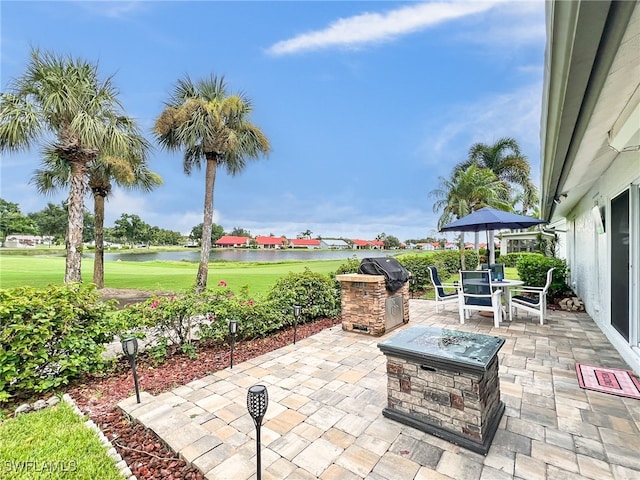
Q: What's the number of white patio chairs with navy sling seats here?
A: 4